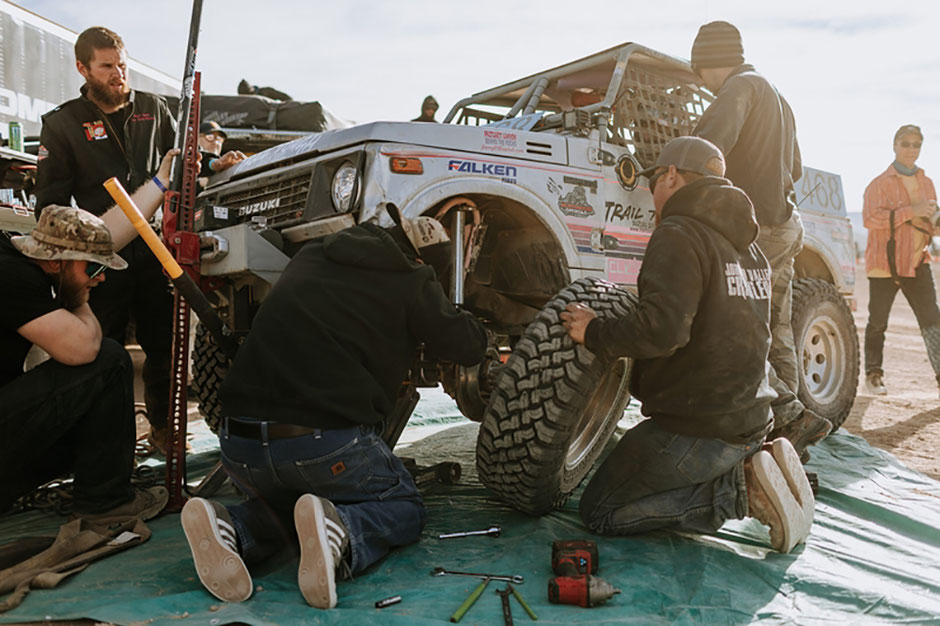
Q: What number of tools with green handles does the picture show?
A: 2